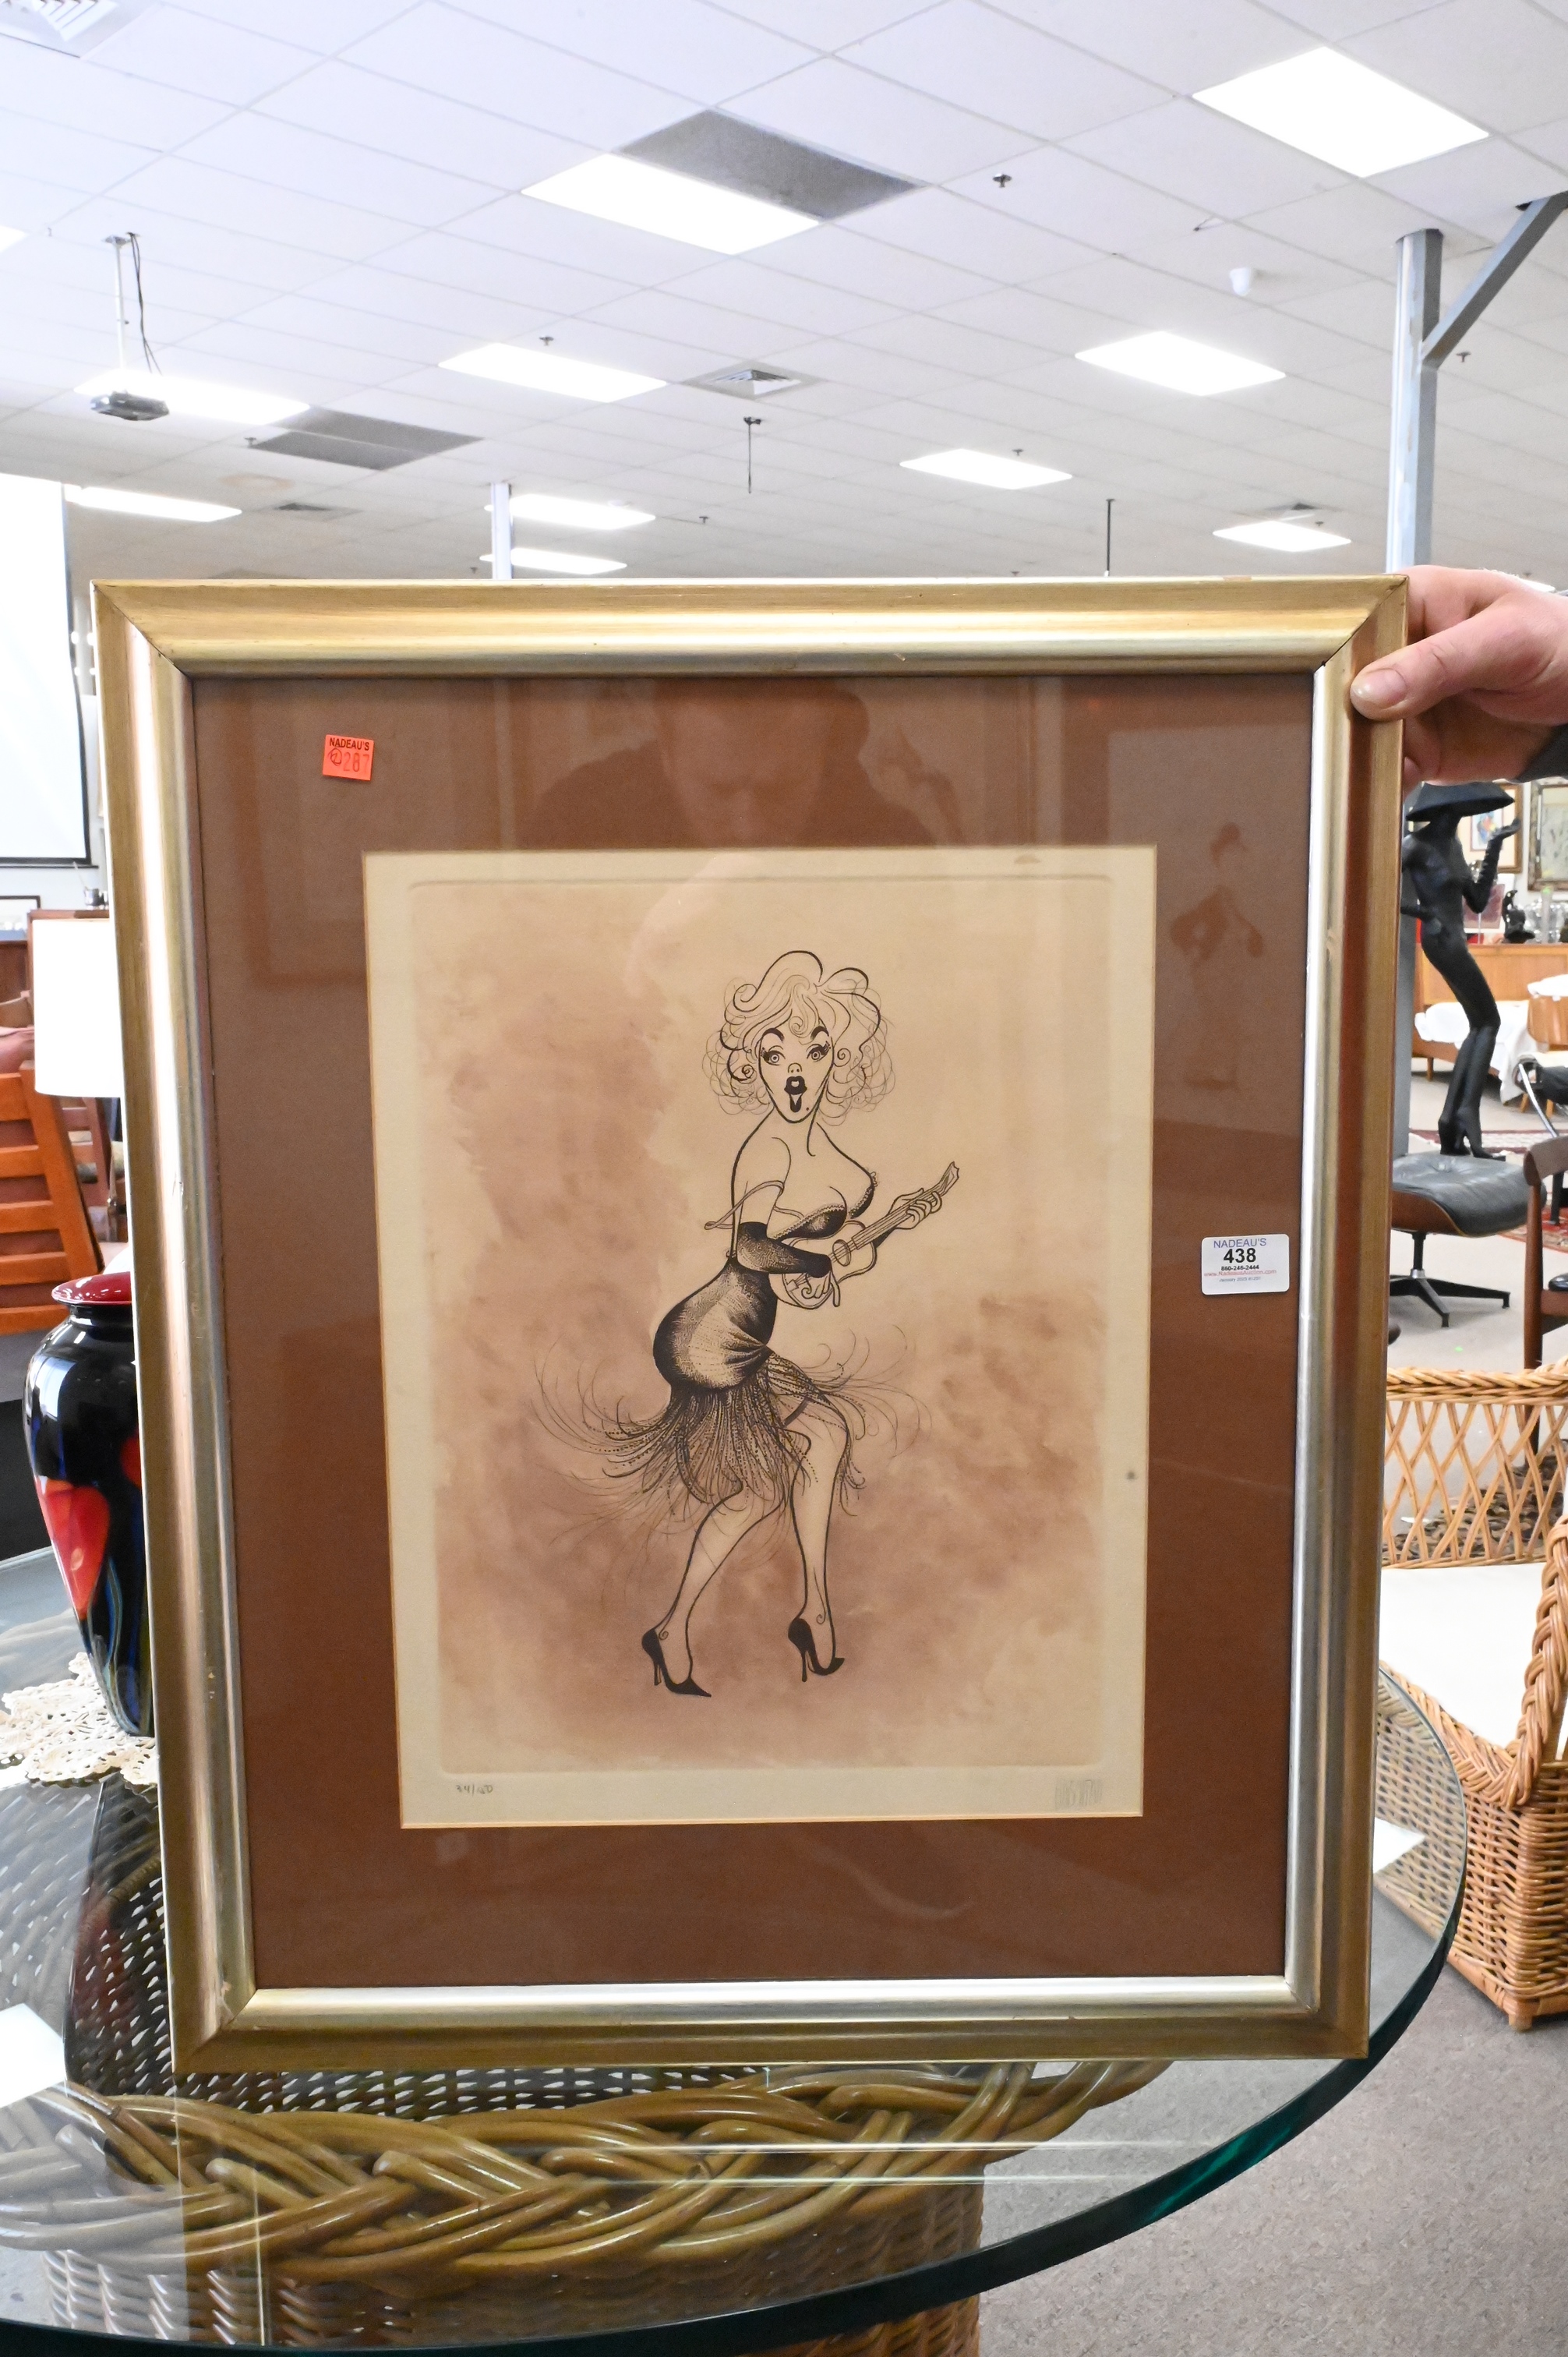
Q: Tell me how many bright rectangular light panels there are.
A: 11